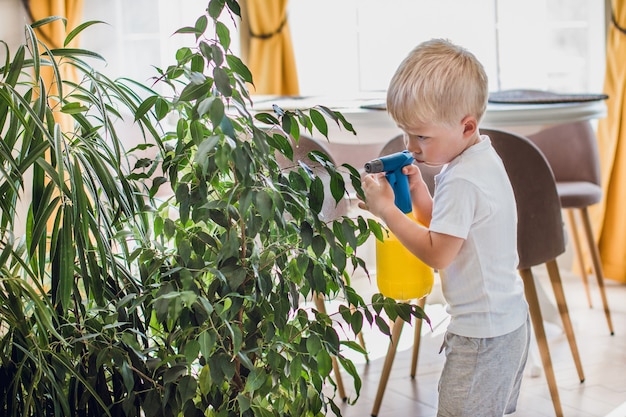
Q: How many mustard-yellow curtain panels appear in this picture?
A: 3